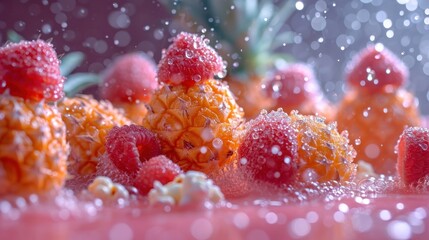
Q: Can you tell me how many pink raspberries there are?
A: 9